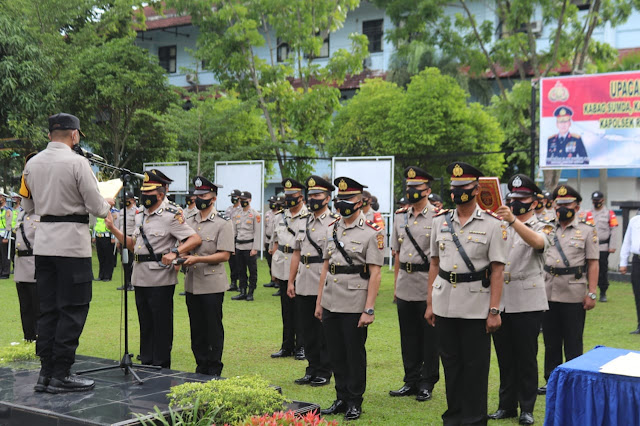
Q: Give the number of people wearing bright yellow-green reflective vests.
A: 3